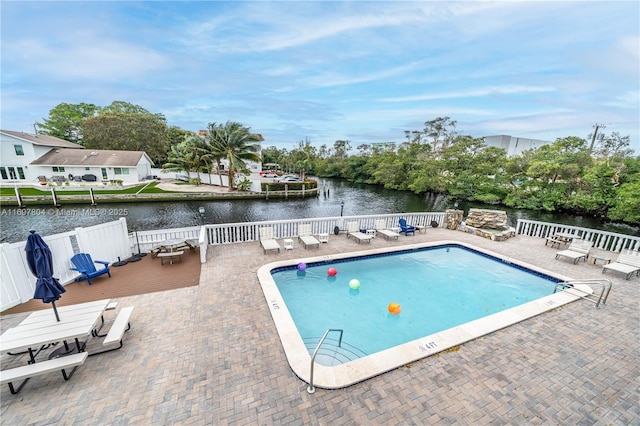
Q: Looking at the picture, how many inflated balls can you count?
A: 4